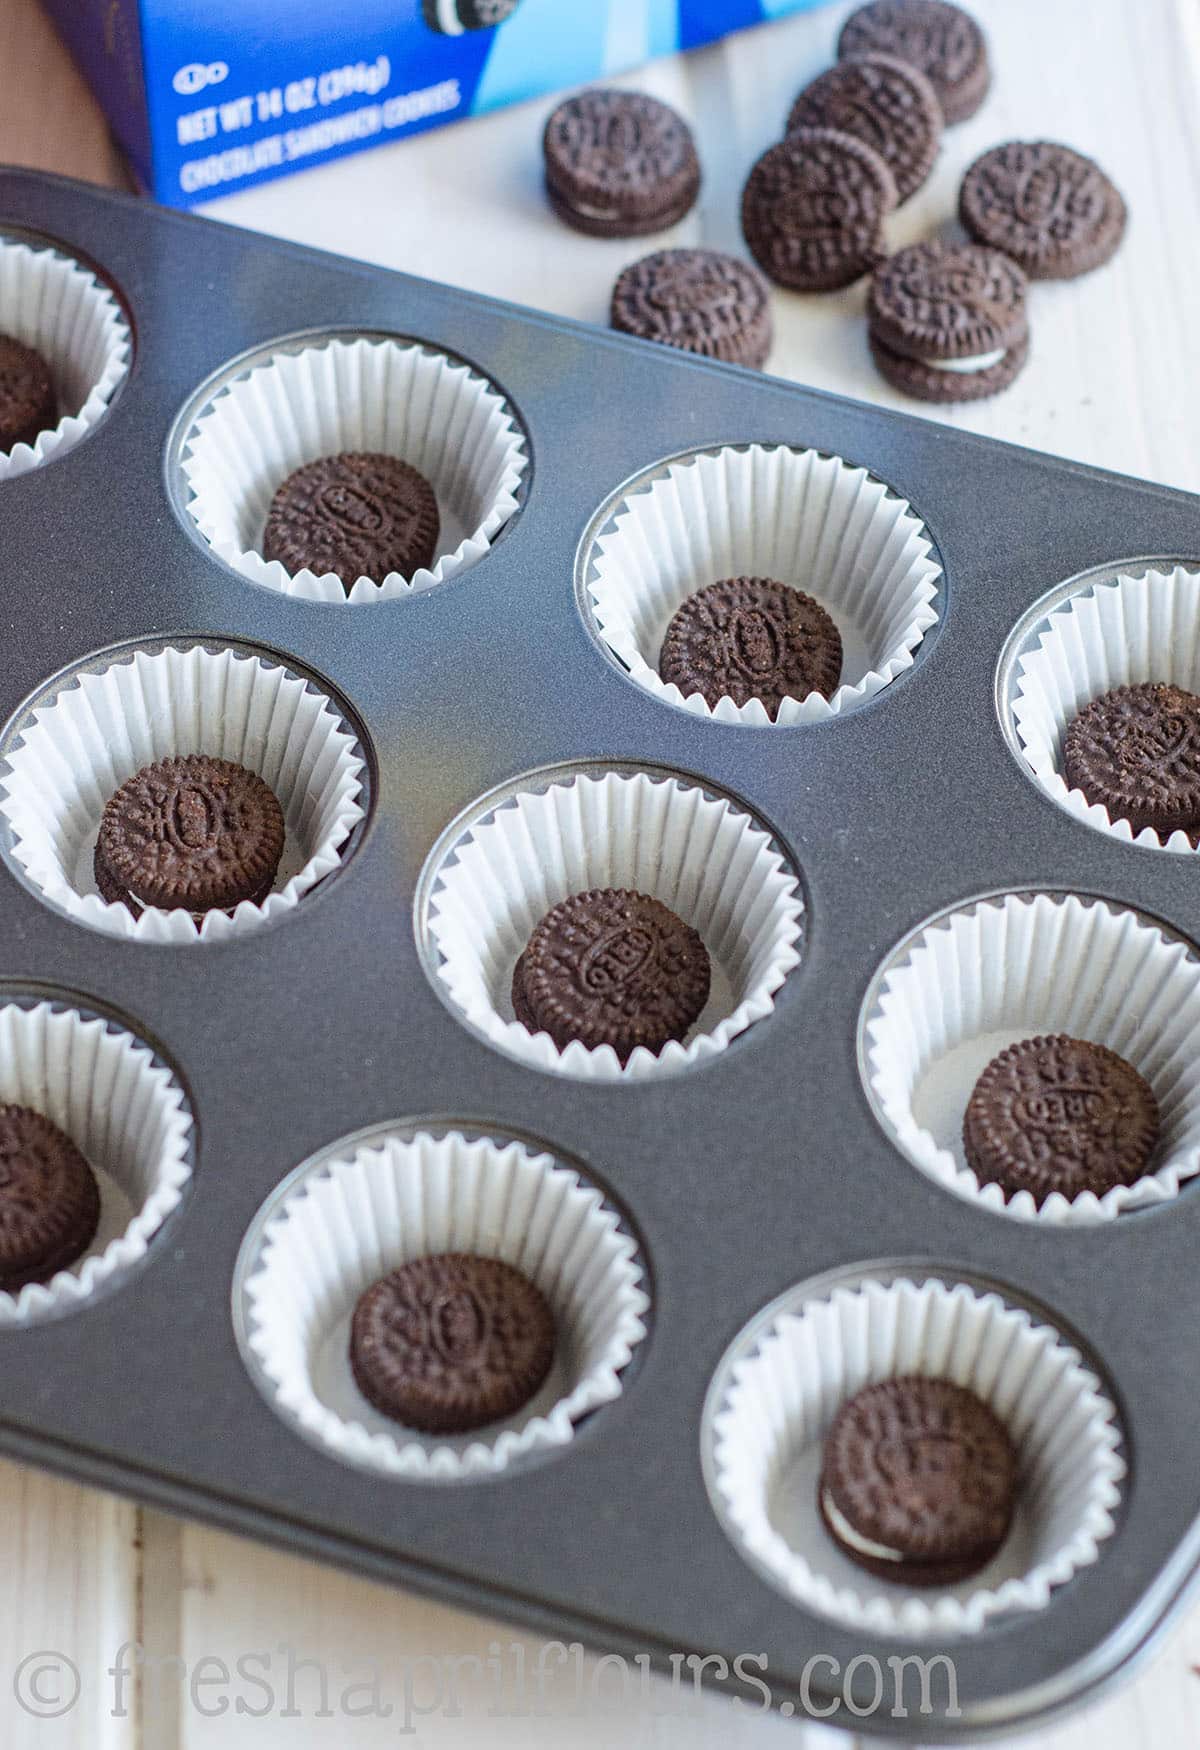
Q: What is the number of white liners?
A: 10